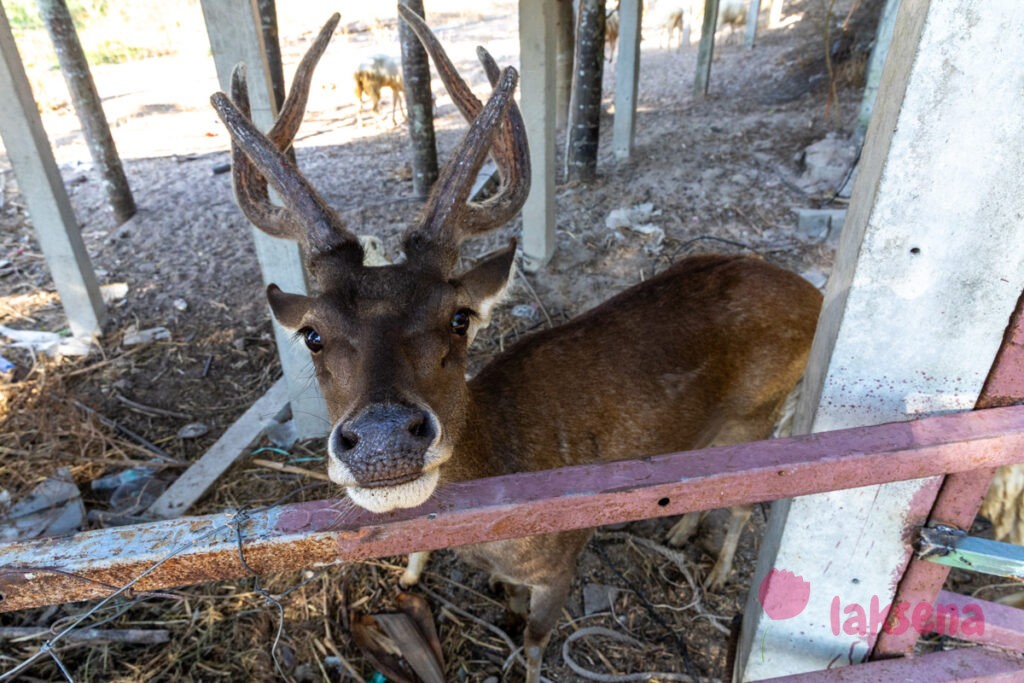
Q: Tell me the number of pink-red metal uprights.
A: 1